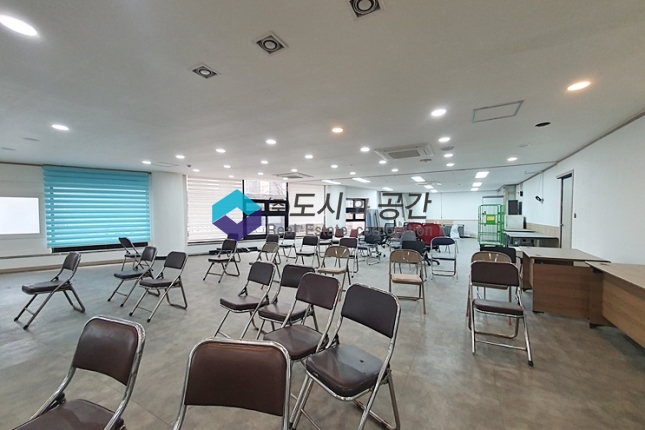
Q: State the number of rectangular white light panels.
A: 9